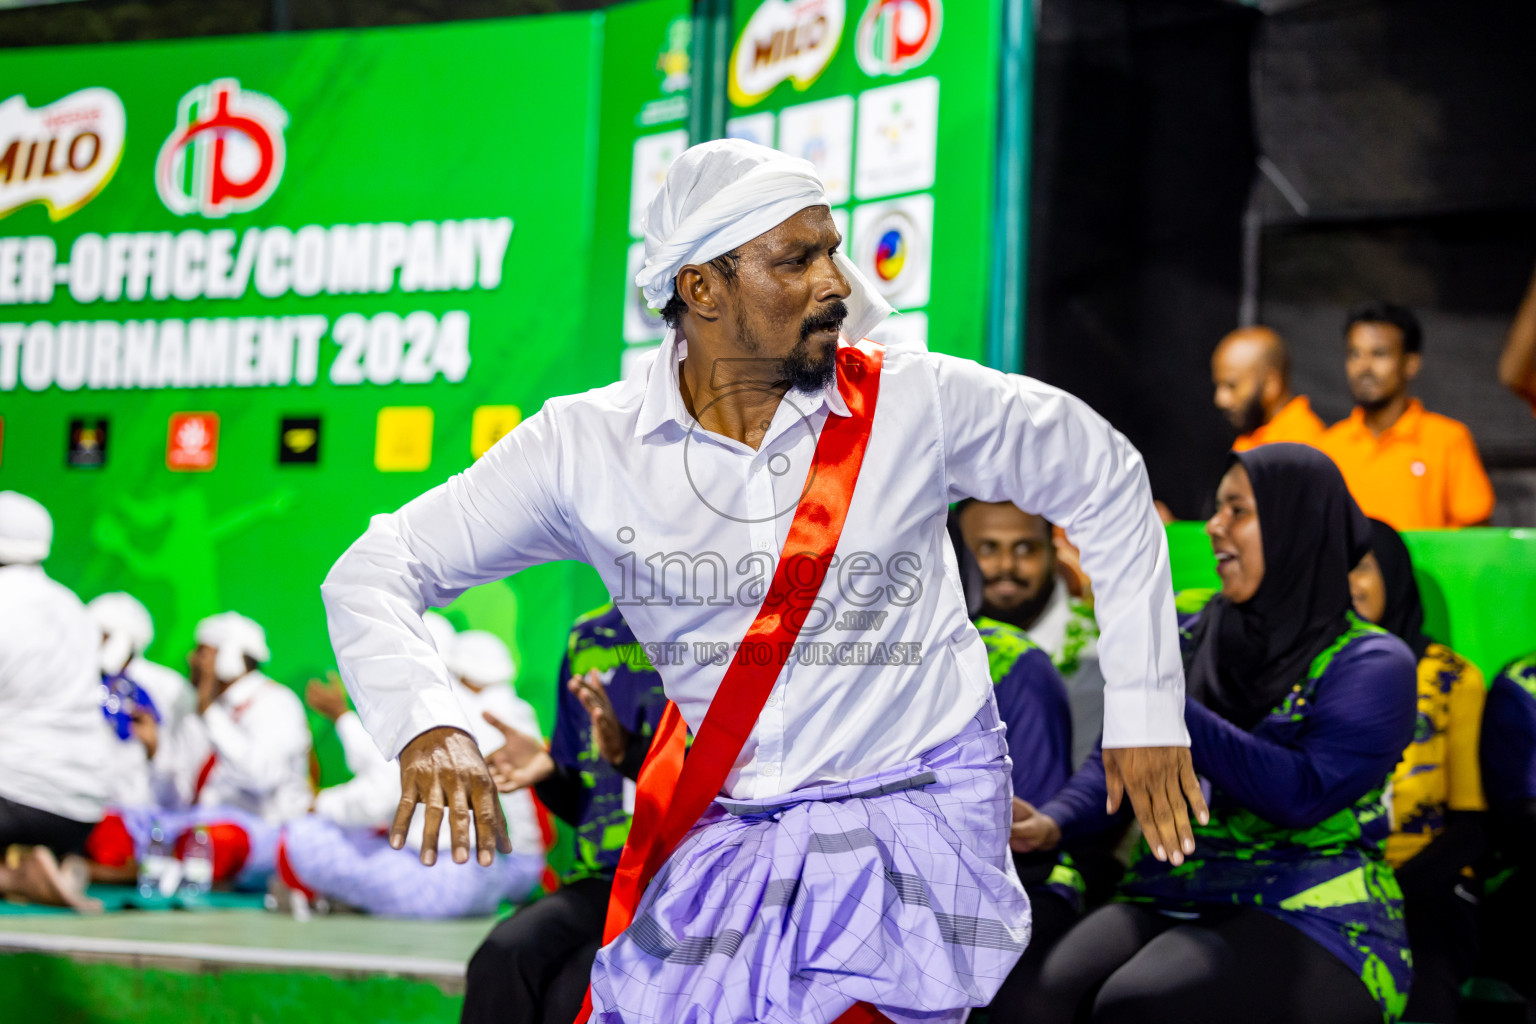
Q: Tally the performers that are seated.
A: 5